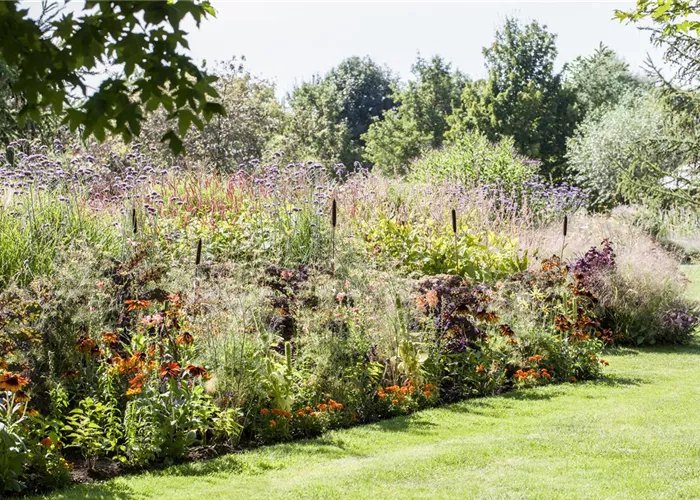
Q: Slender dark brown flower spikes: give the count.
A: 5